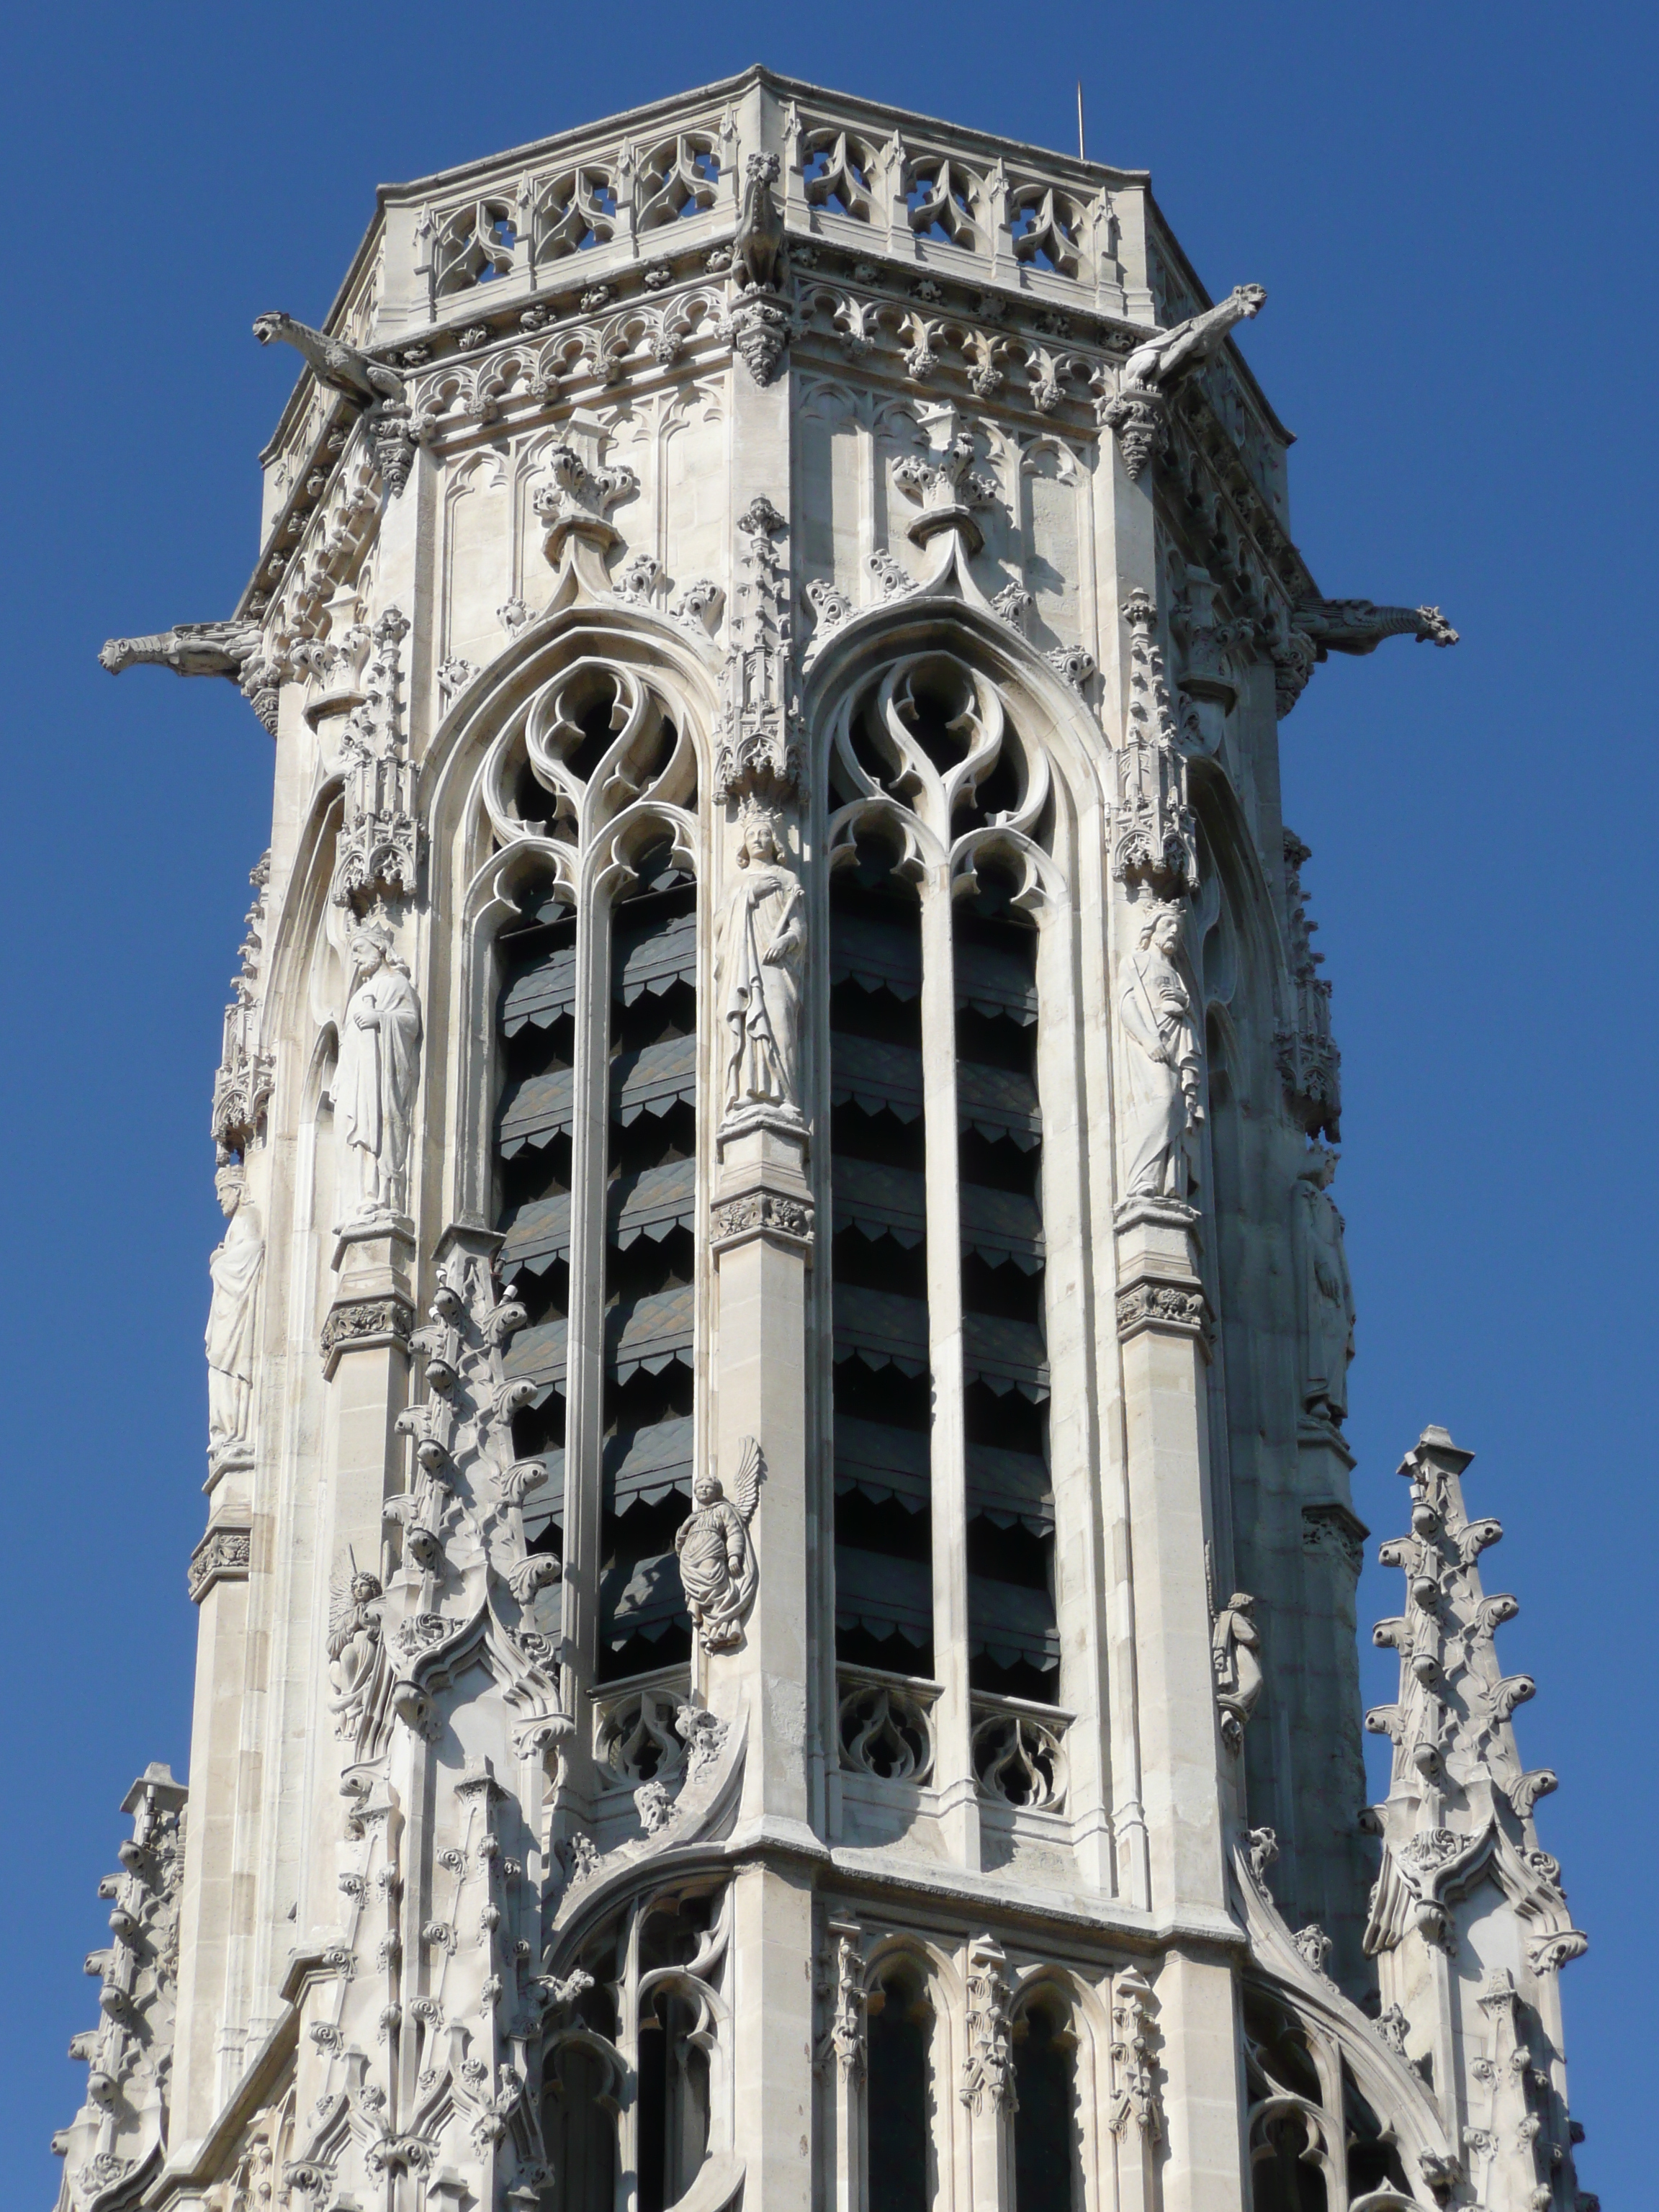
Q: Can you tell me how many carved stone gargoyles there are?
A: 5